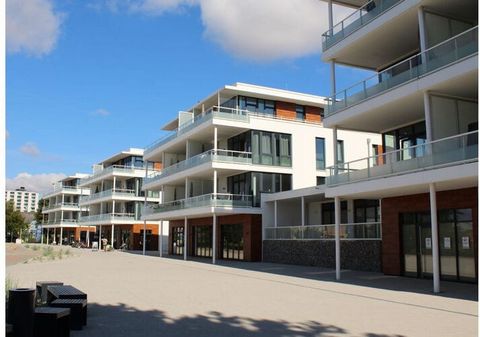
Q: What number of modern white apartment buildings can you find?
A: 4